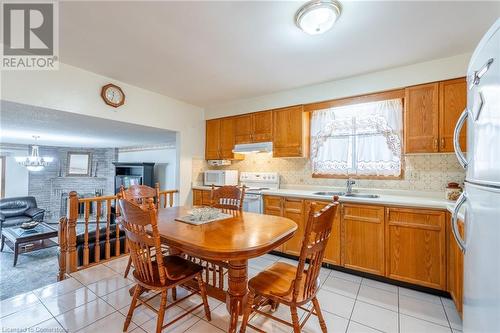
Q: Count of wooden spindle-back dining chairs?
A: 4